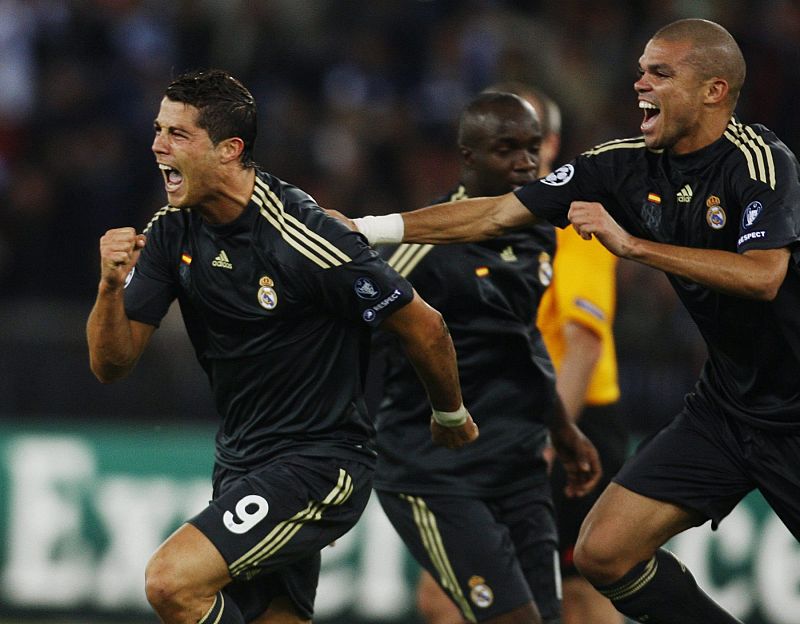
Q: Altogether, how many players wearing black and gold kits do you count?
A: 3